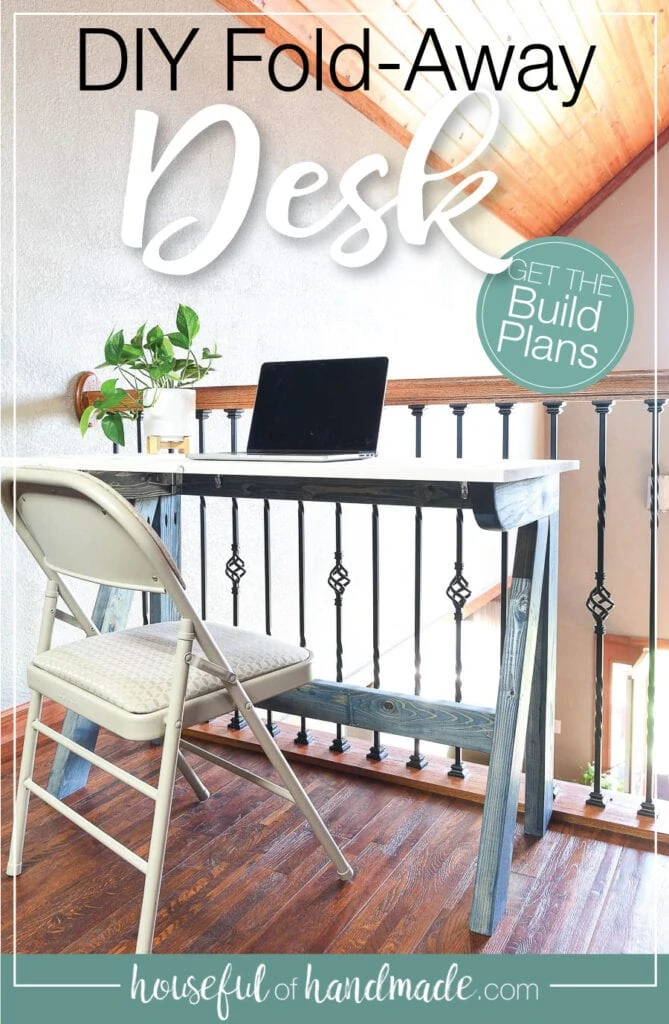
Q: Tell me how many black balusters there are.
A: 15